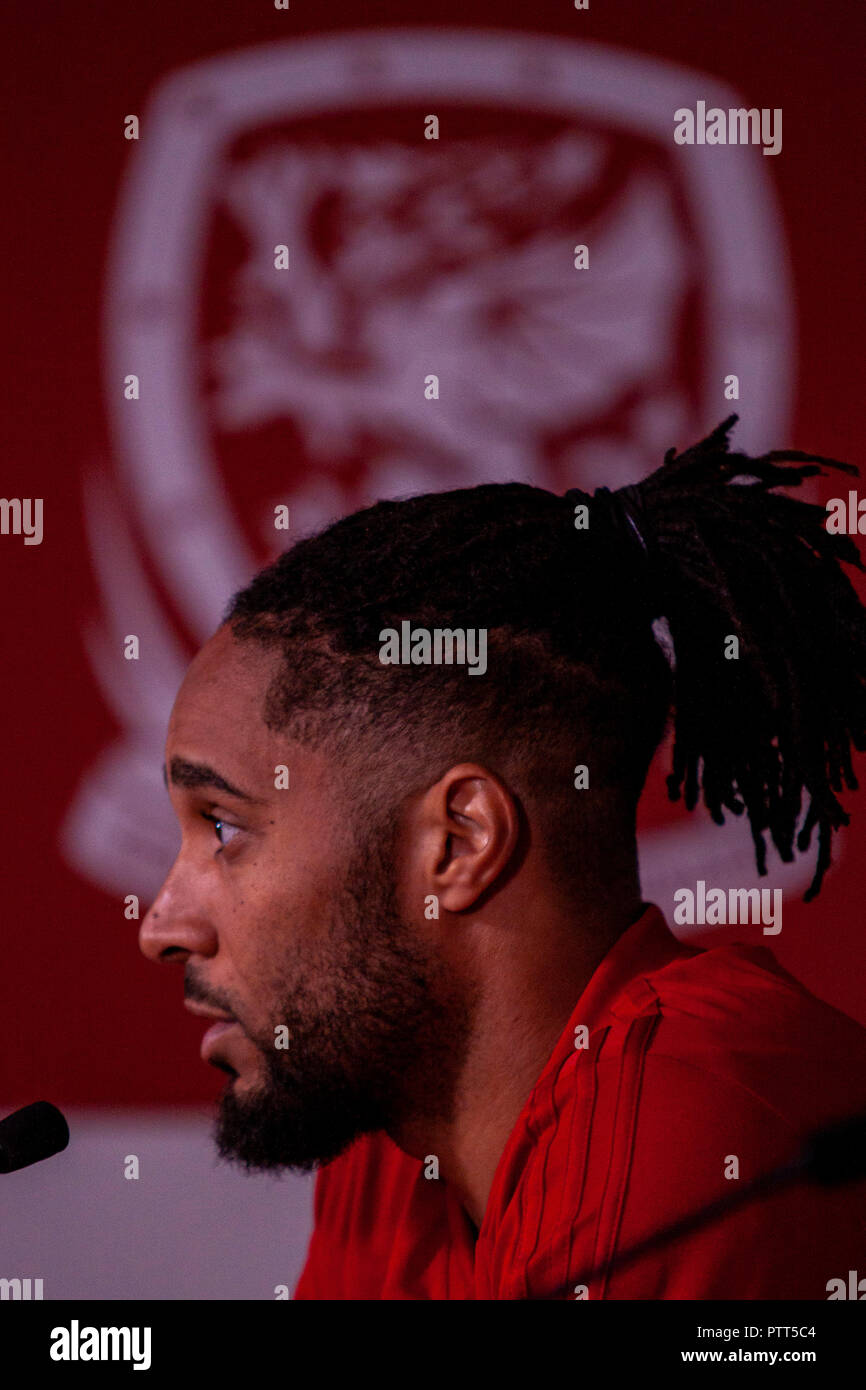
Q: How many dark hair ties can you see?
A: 1